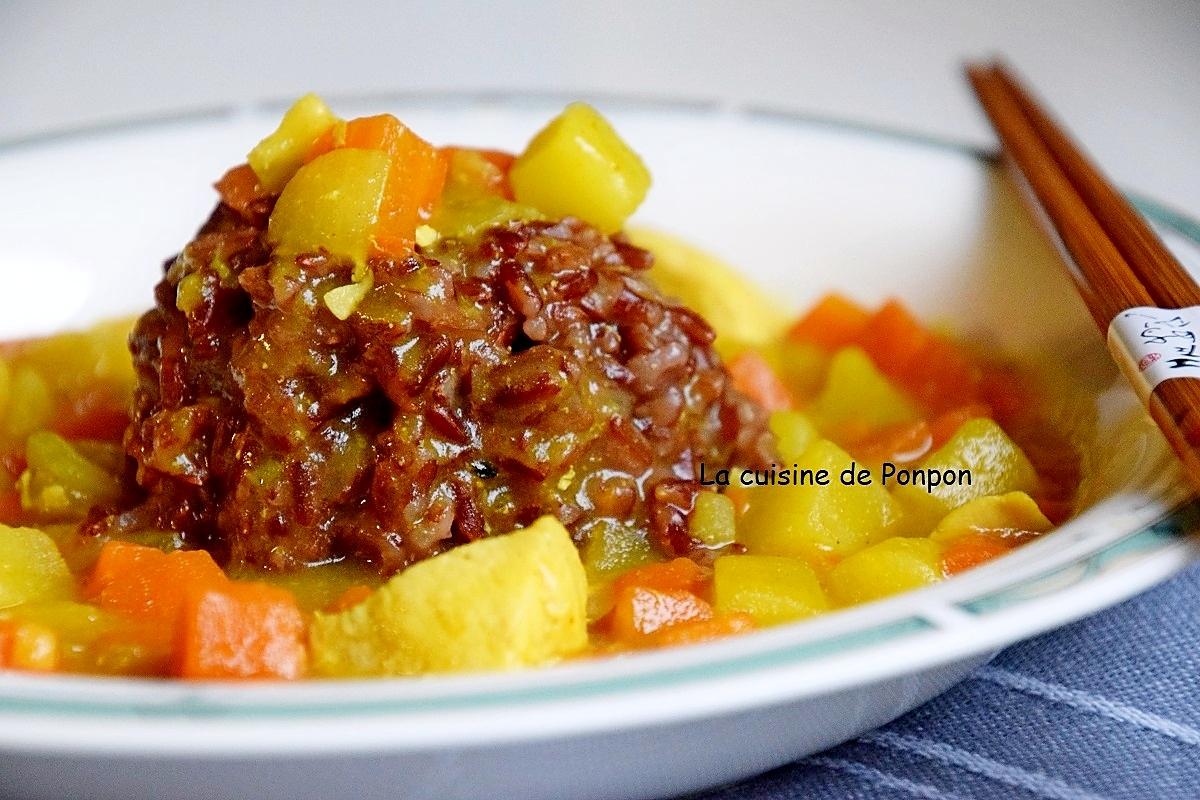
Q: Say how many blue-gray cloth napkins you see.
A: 1